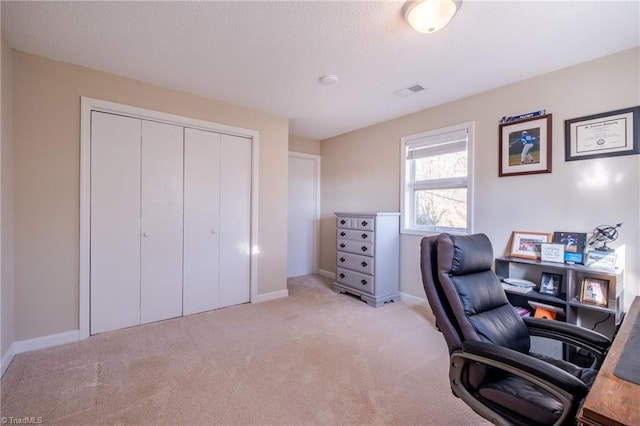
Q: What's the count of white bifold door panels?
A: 4